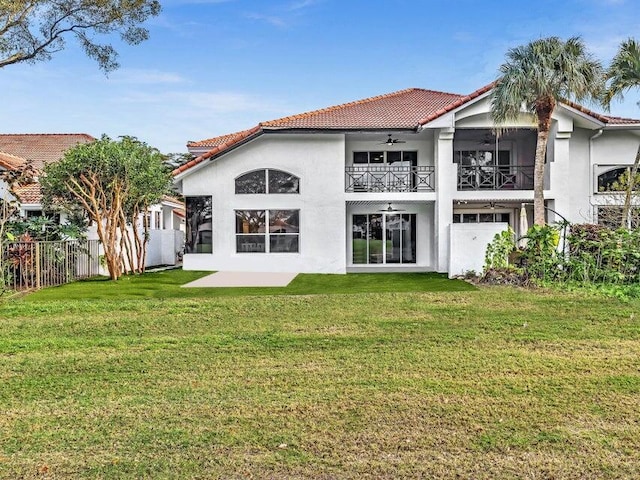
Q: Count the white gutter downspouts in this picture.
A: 1